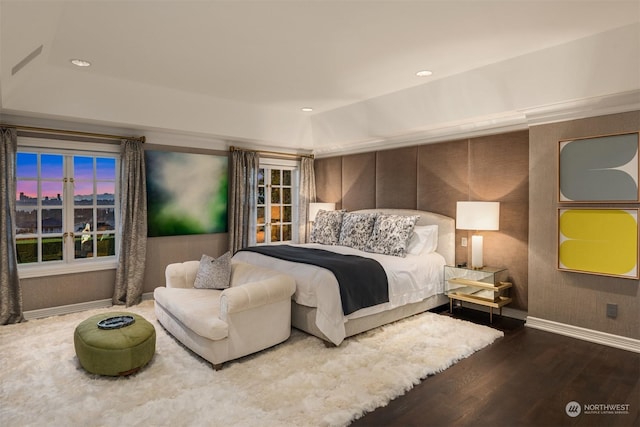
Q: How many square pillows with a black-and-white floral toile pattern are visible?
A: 3